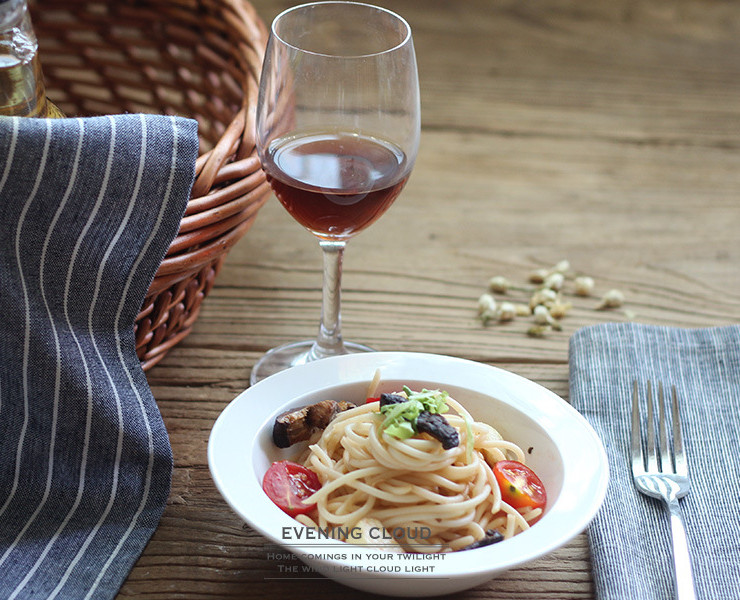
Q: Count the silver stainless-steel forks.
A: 1